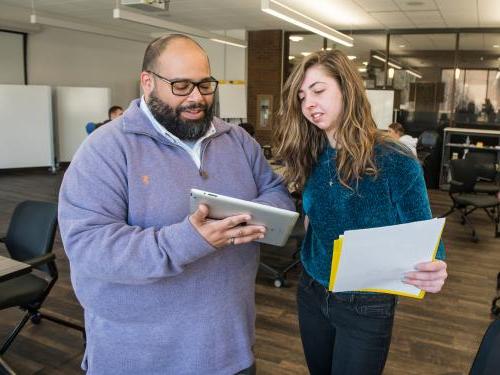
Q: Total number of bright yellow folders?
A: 1